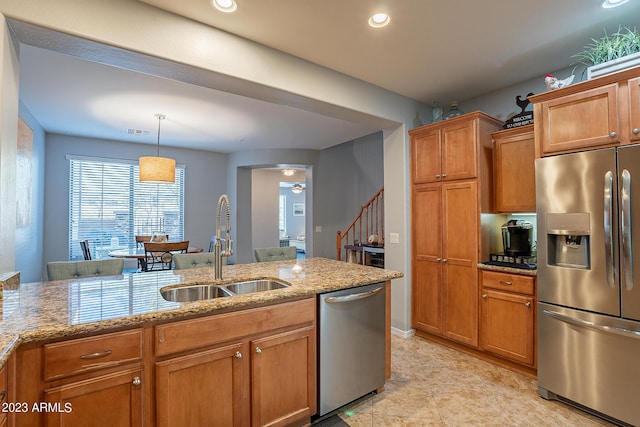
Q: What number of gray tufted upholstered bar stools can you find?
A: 3